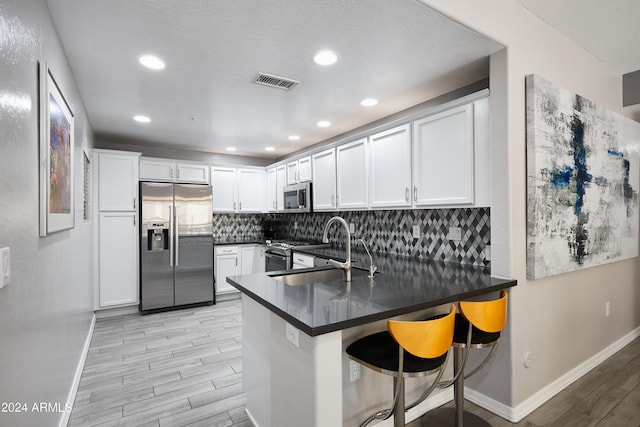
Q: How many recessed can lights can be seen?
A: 8